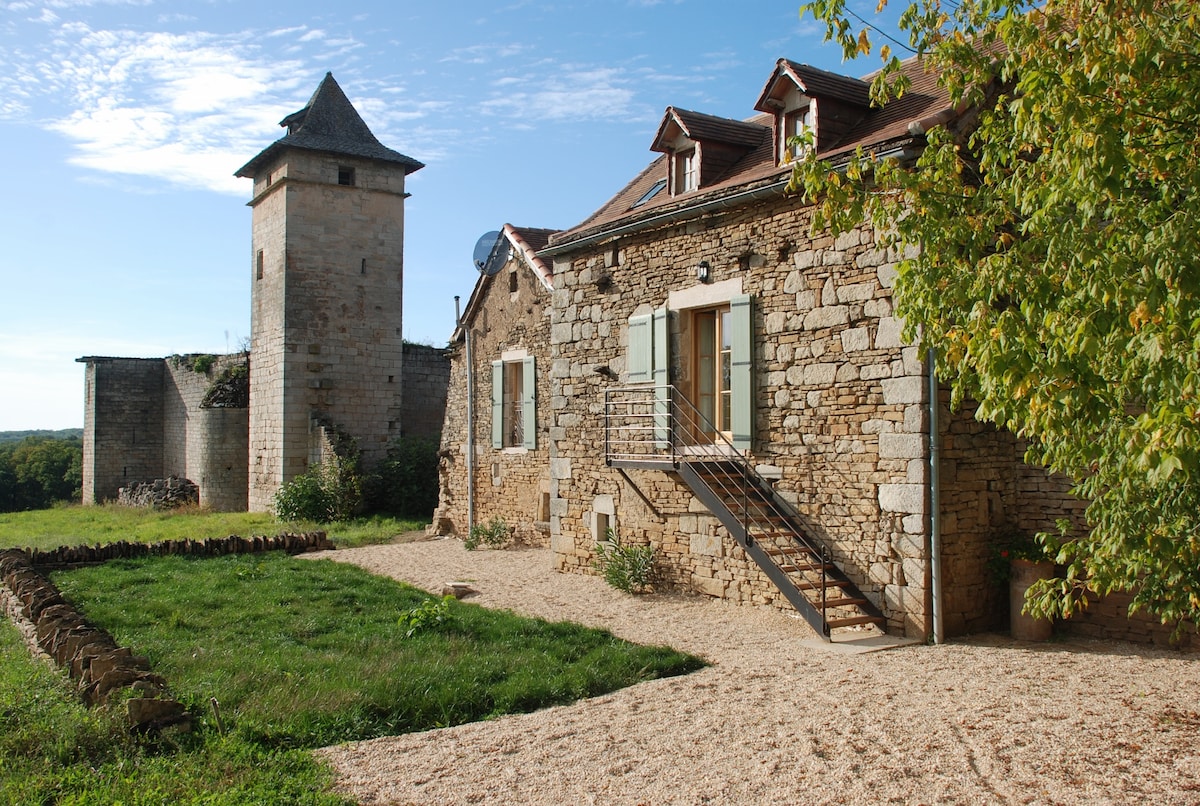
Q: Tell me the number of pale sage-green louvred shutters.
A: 5